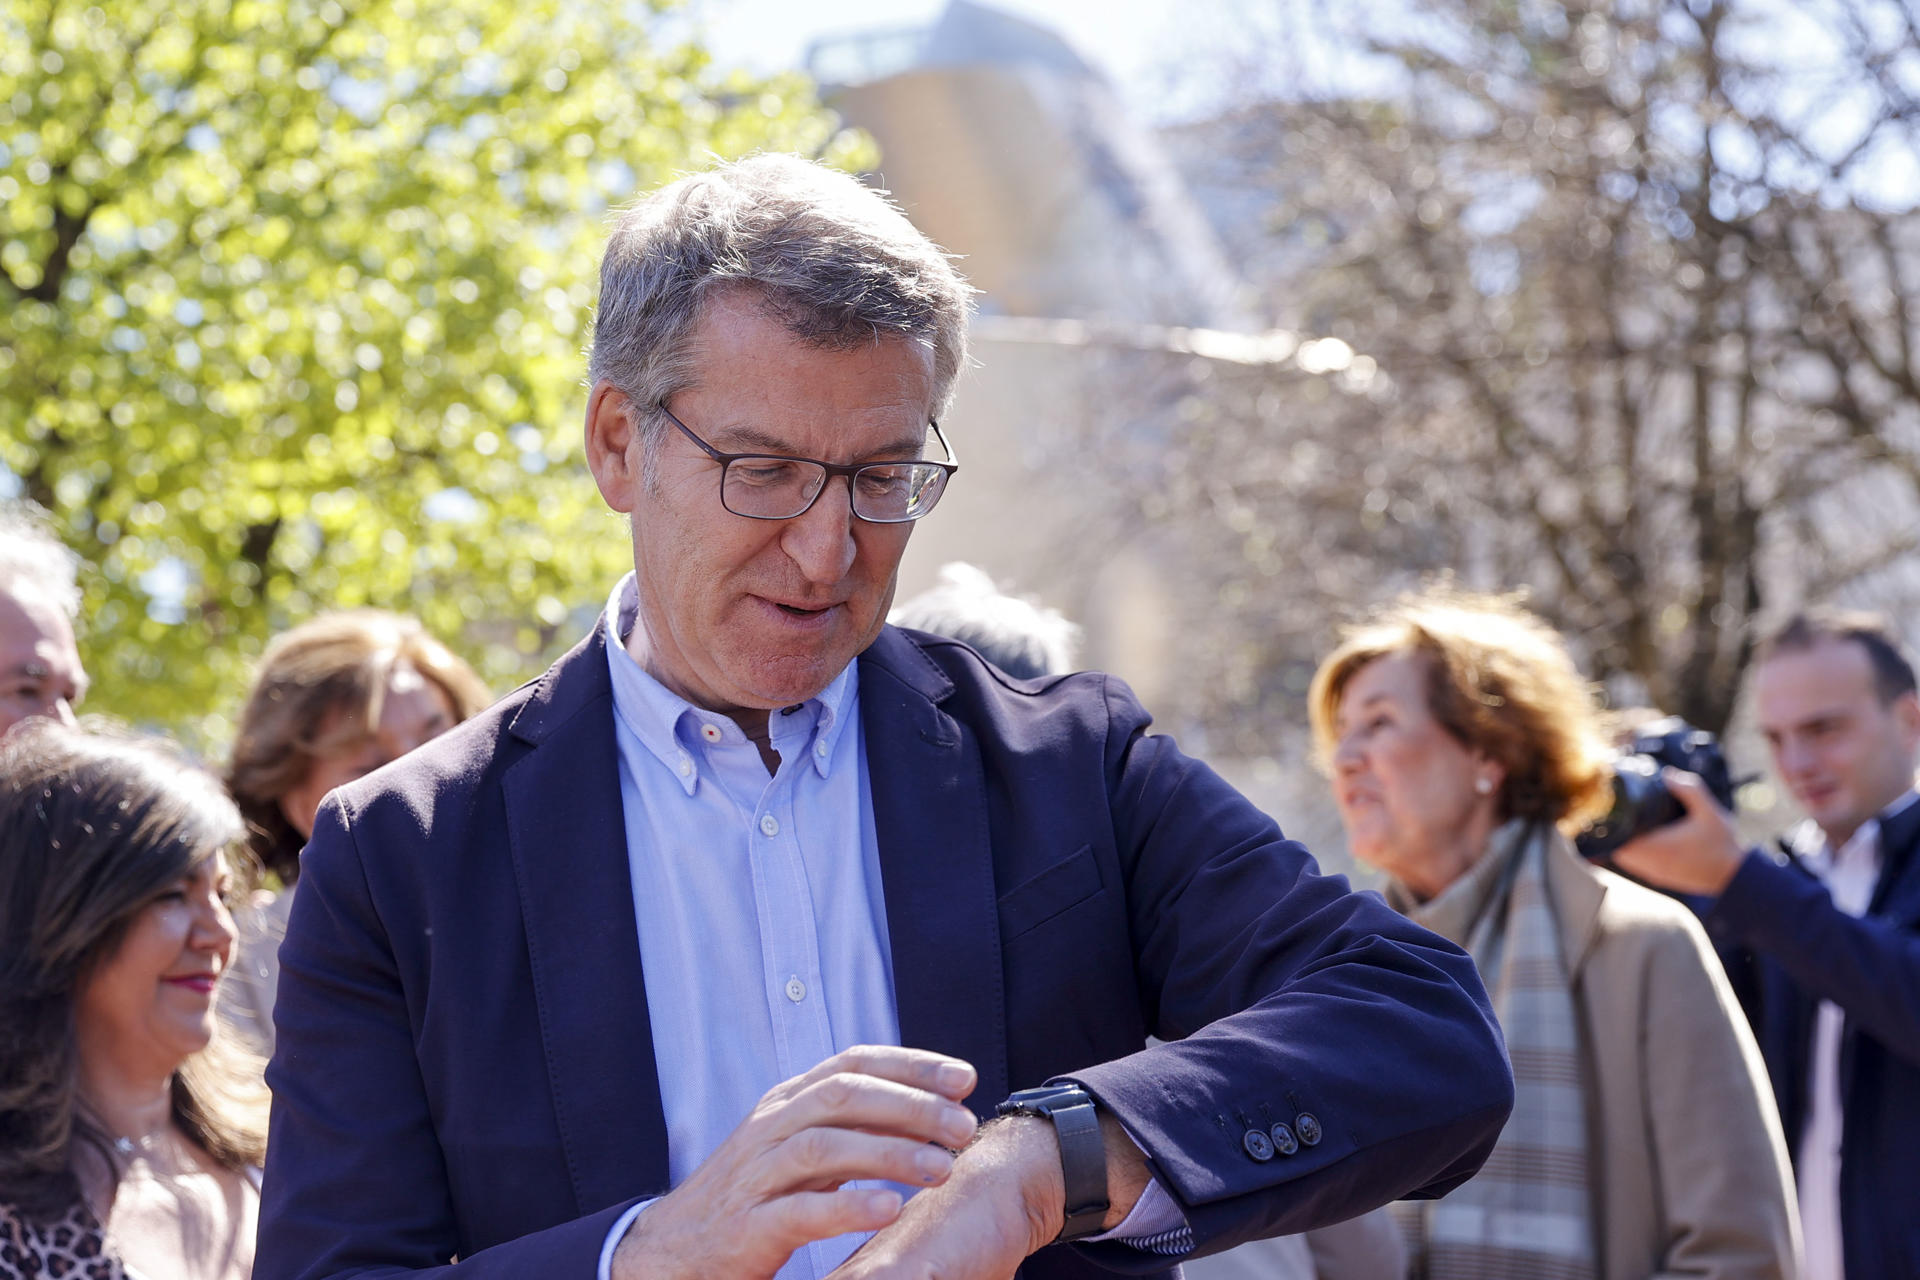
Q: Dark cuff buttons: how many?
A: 3